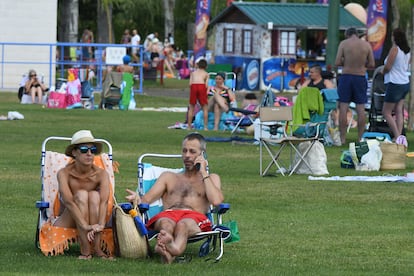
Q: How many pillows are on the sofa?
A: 0